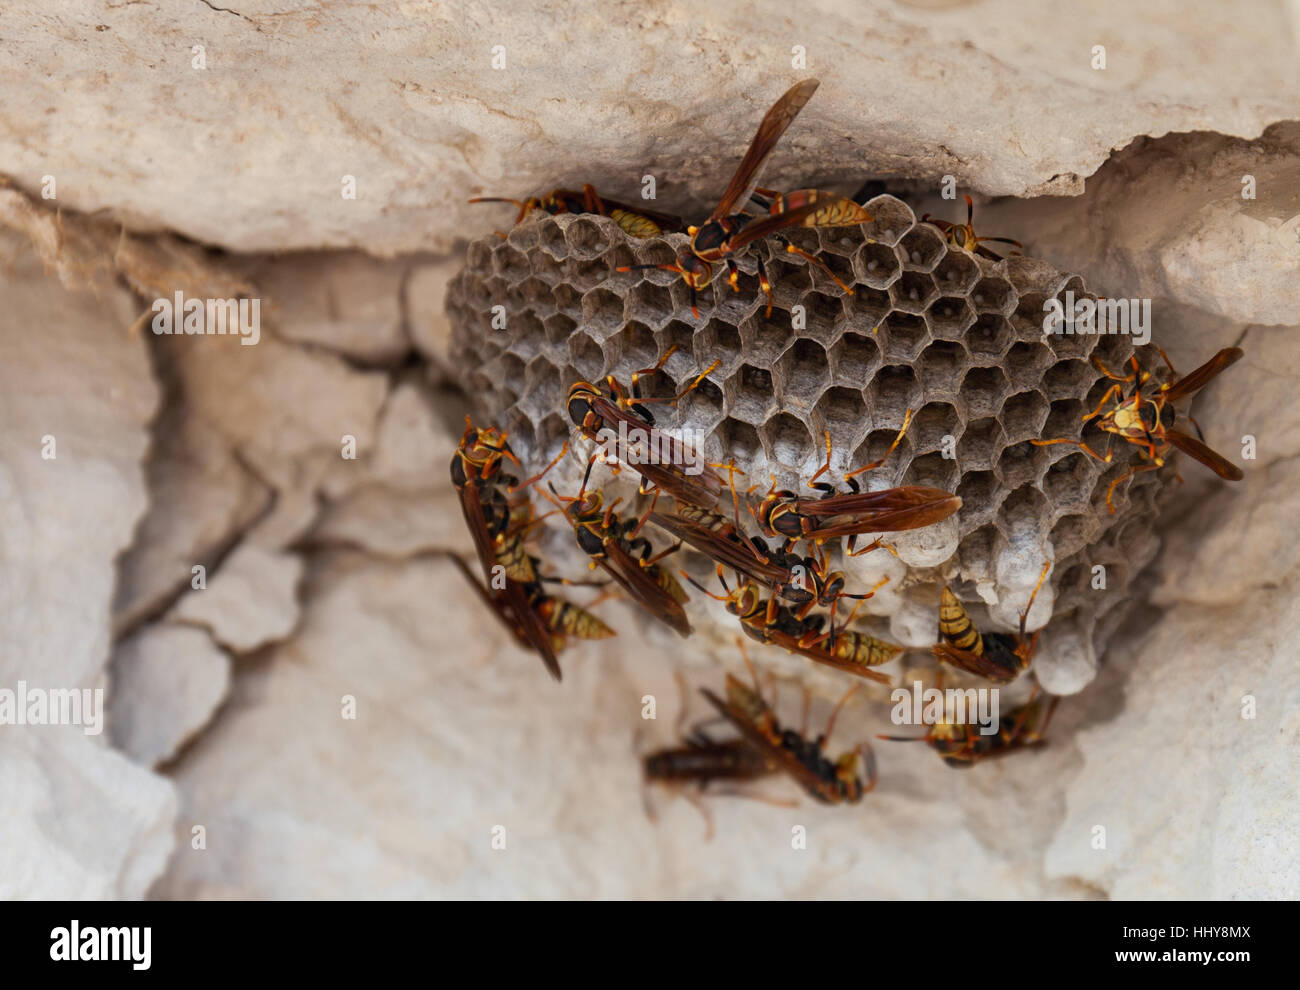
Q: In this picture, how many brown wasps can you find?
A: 15